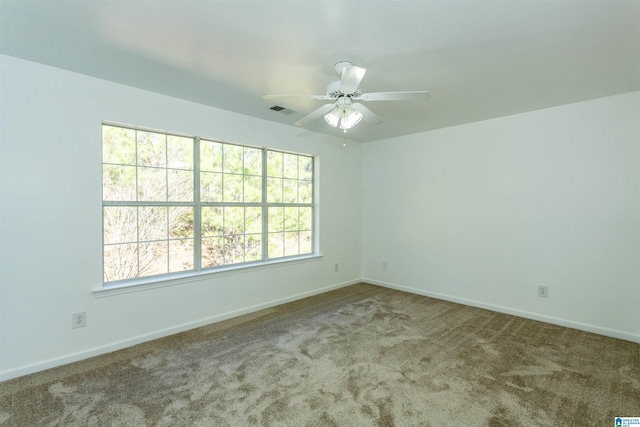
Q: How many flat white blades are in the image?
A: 5